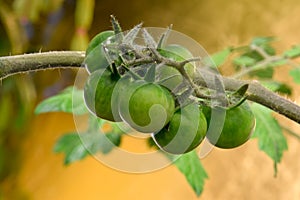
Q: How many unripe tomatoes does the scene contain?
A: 6